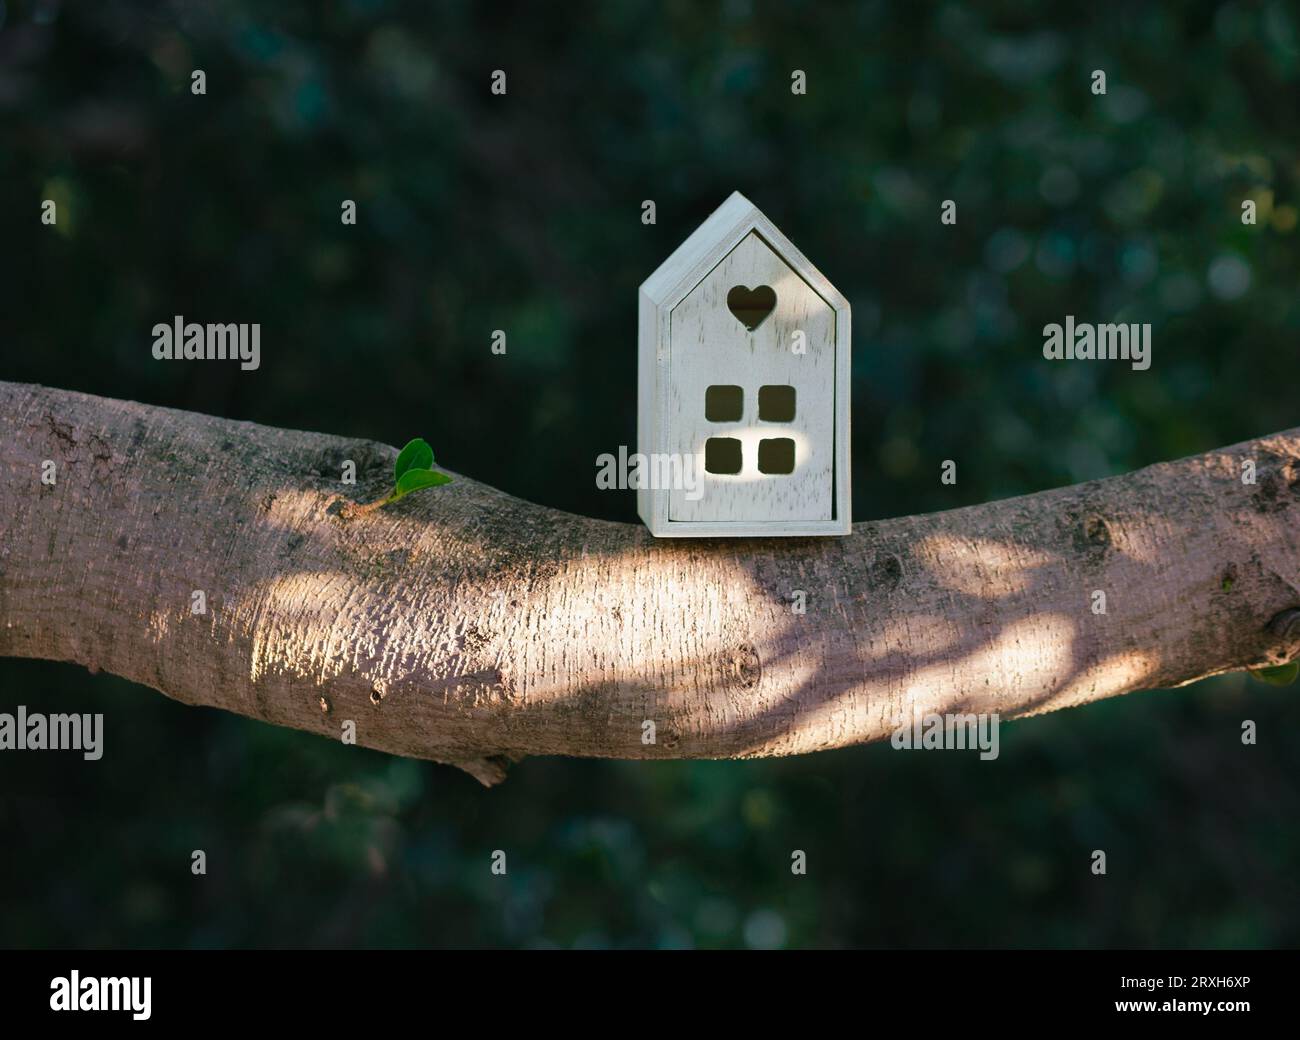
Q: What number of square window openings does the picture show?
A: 4